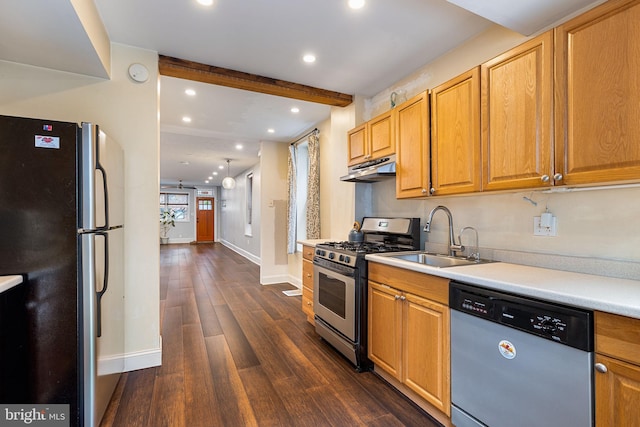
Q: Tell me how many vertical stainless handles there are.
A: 2